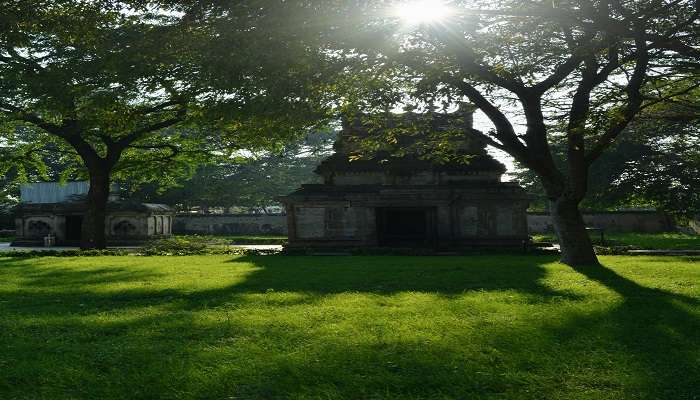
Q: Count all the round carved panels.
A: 2